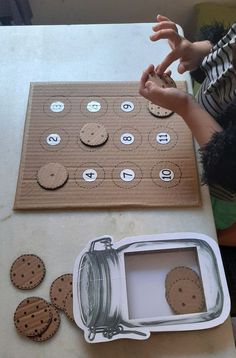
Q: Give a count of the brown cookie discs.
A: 11